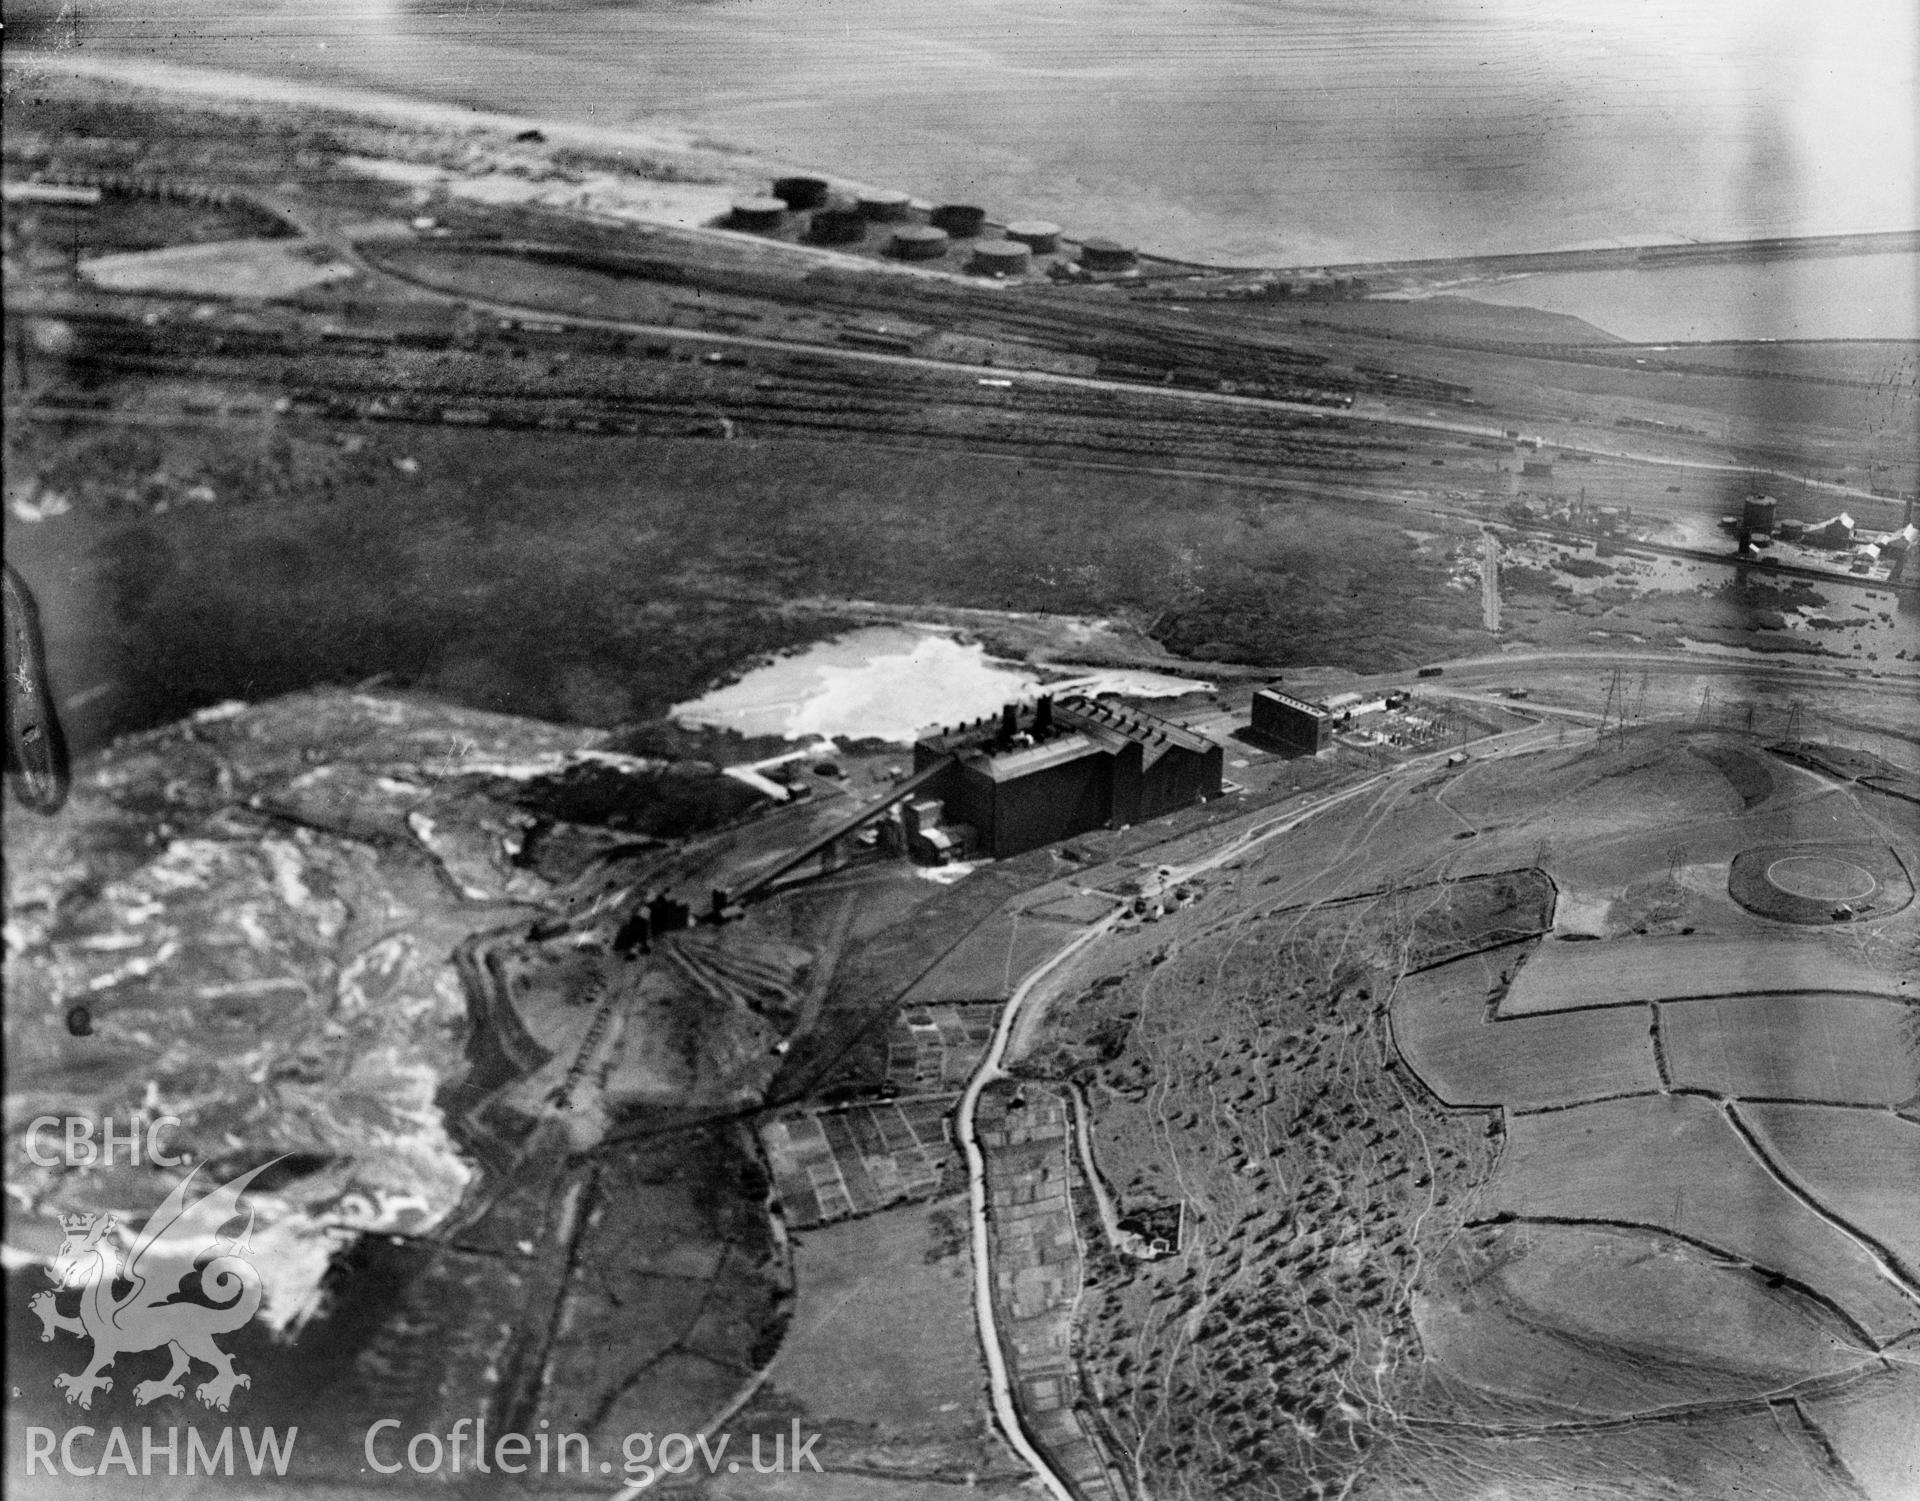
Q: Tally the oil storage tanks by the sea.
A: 9